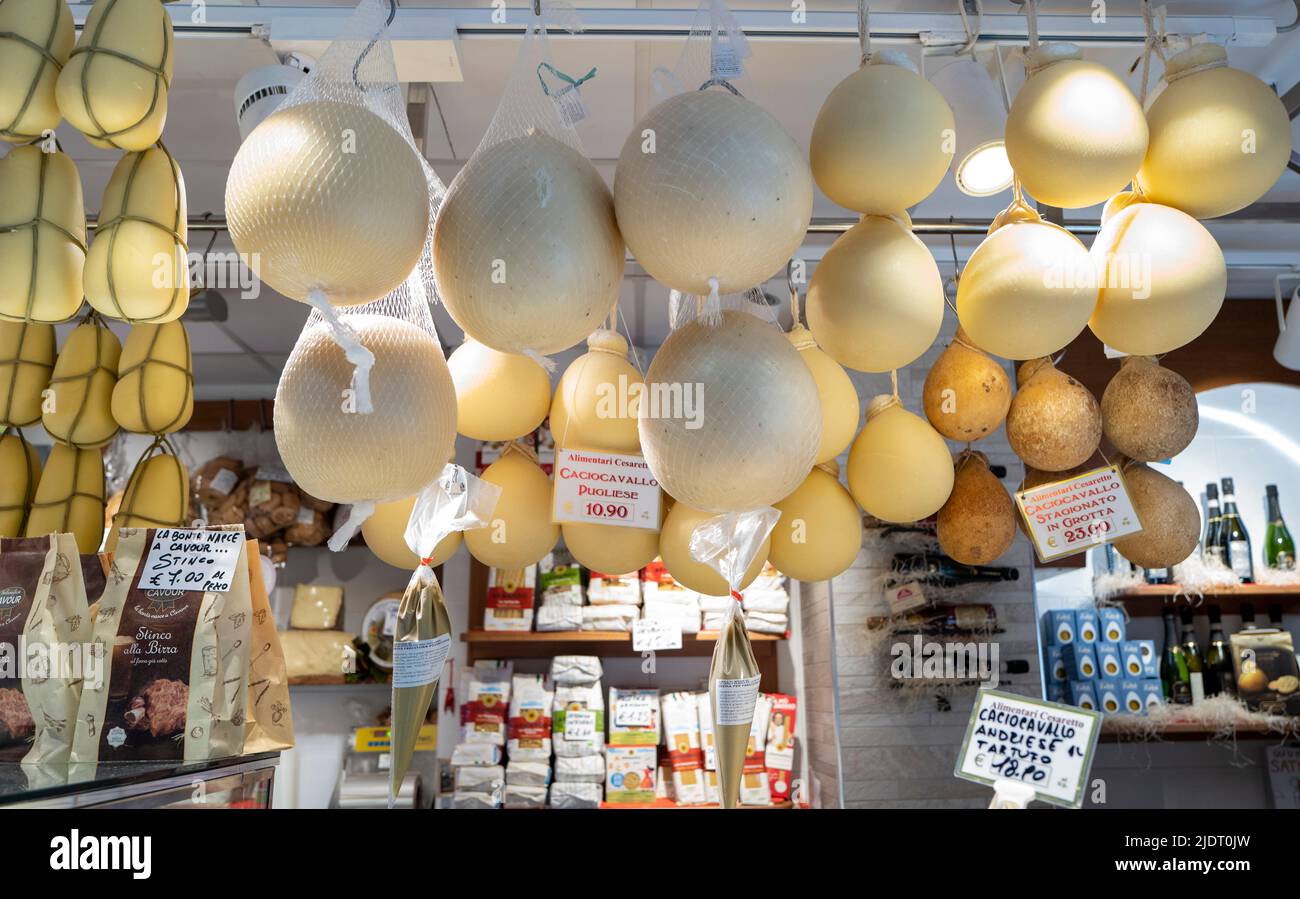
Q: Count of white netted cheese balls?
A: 5